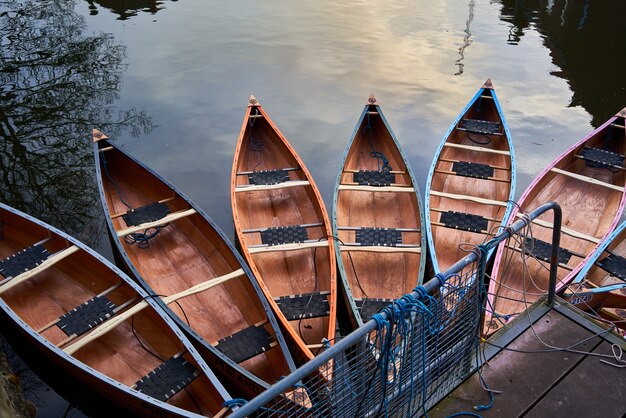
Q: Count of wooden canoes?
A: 7